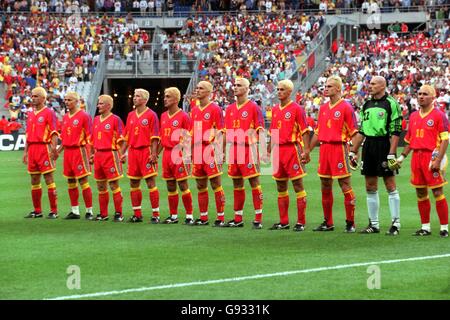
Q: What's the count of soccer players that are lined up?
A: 11